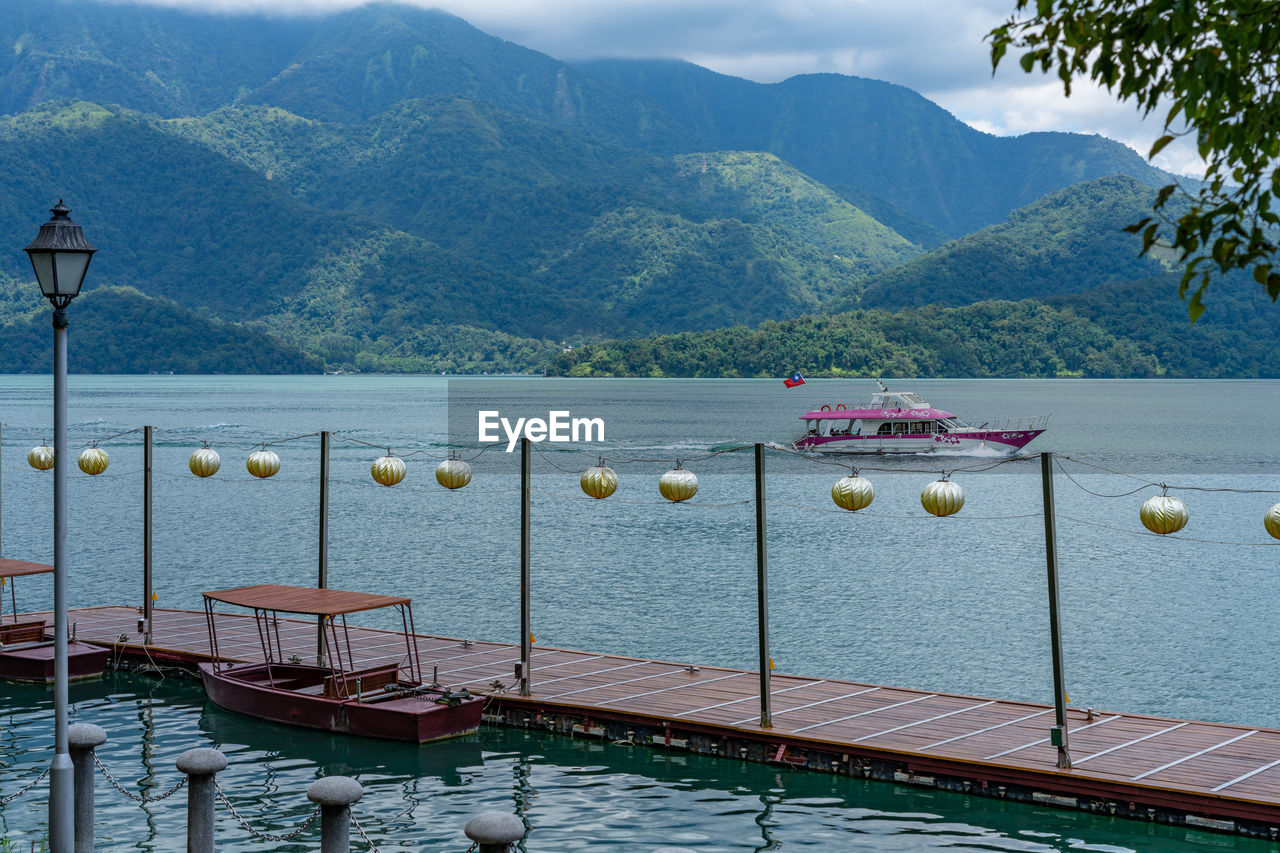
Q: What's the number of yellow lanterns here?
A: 12